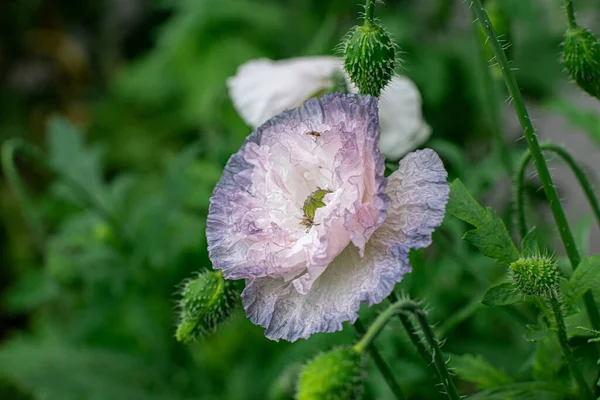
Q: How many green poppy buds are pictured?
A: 5